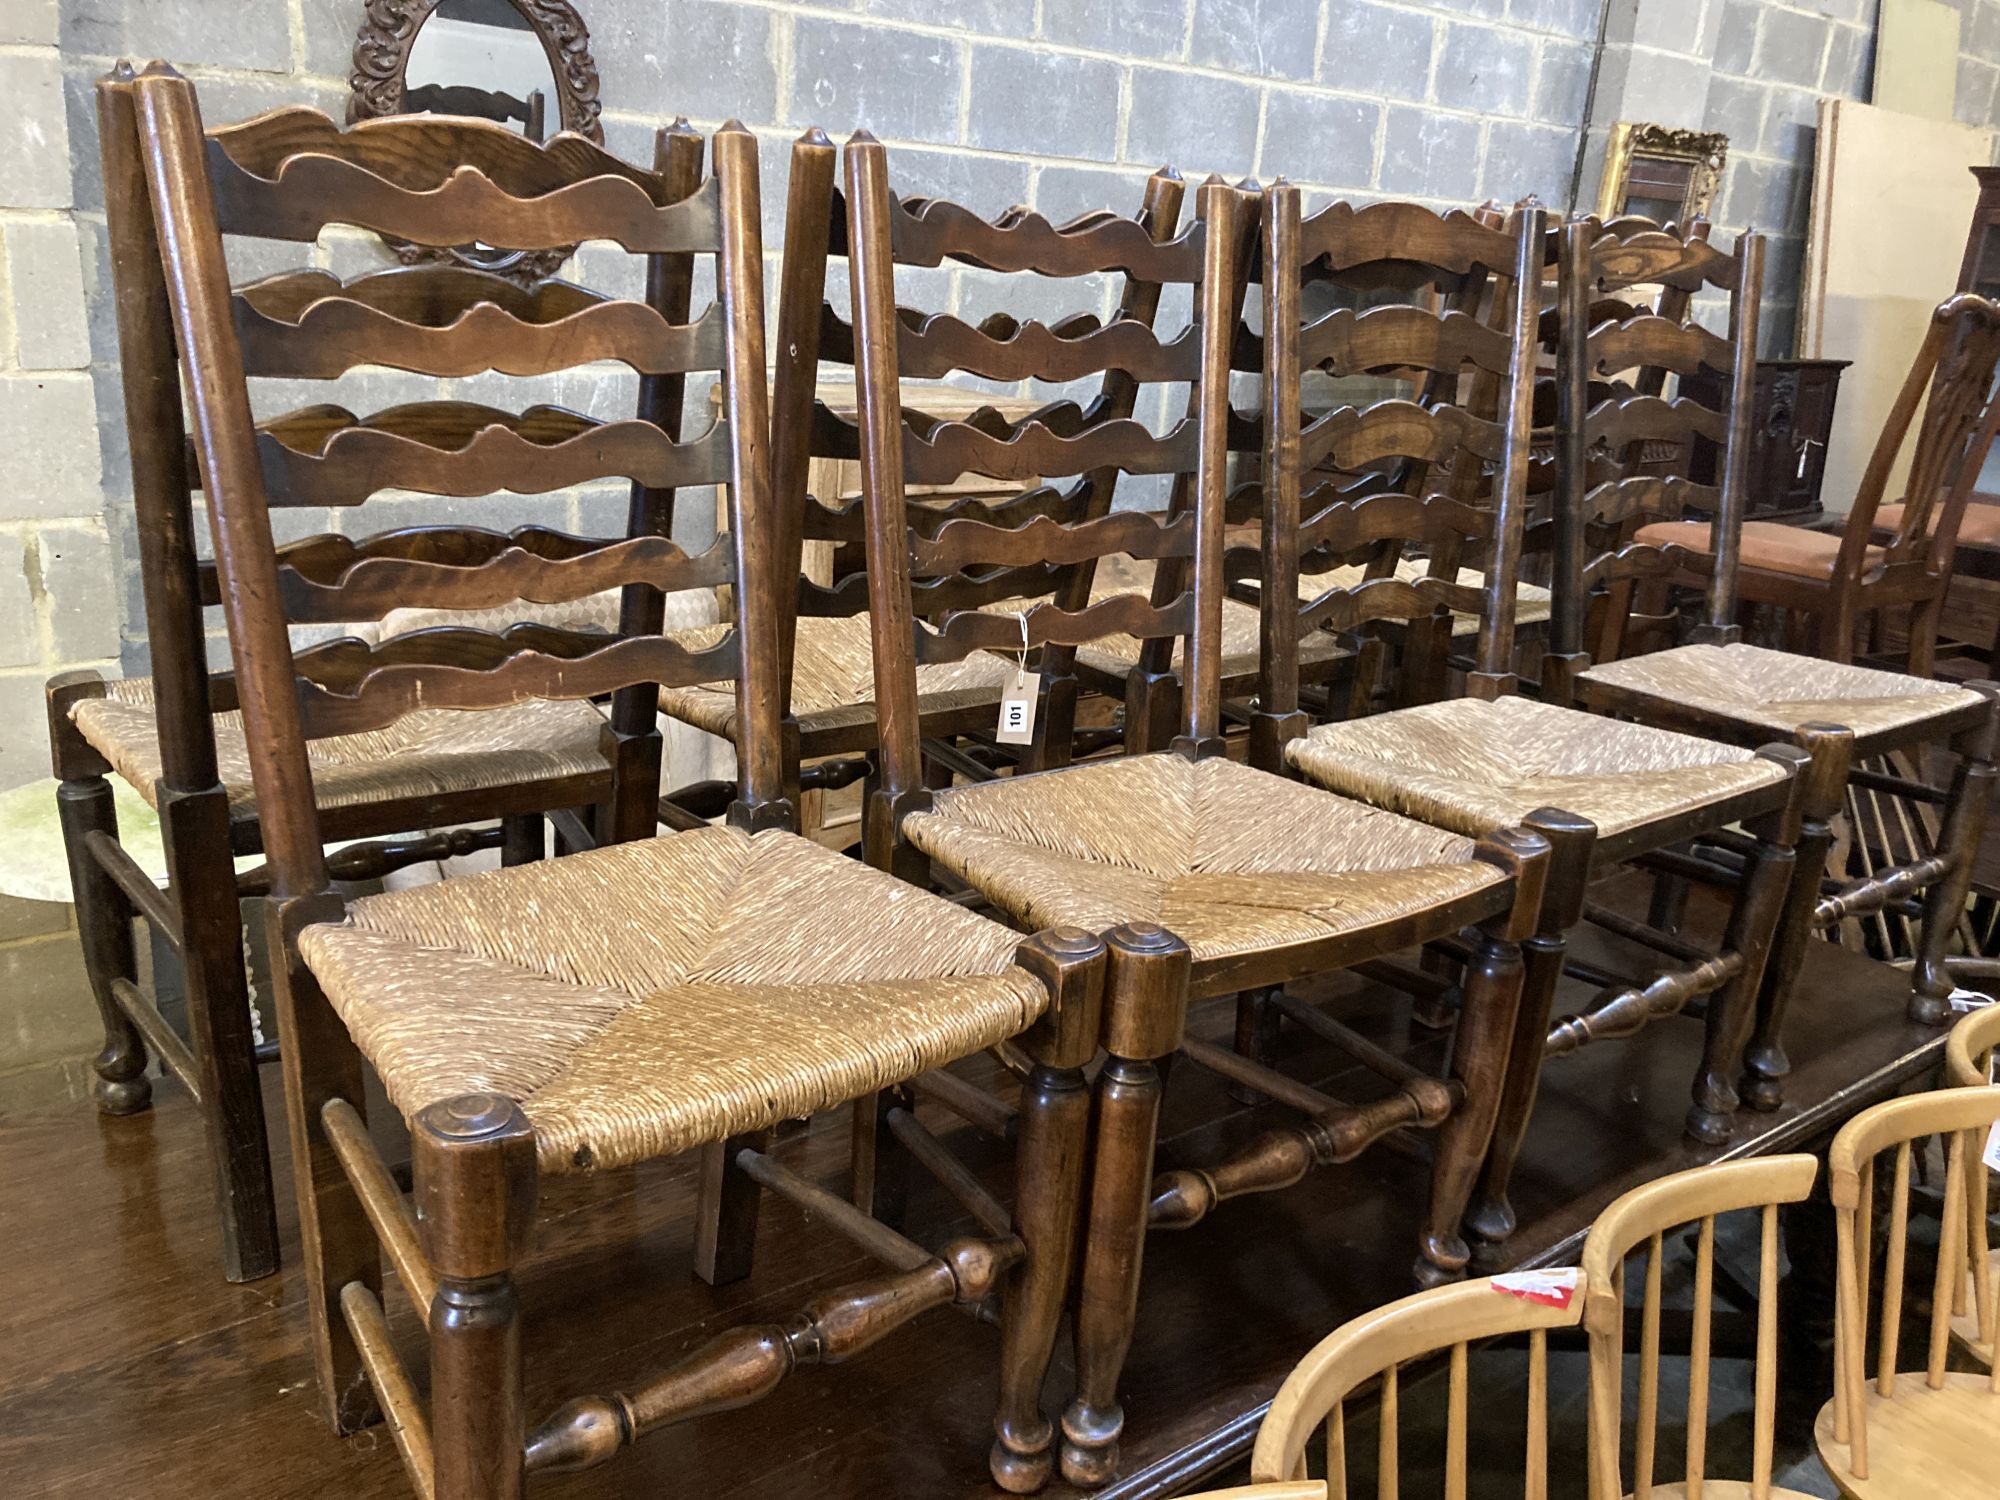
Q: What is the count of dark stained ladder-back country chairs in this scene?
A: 8